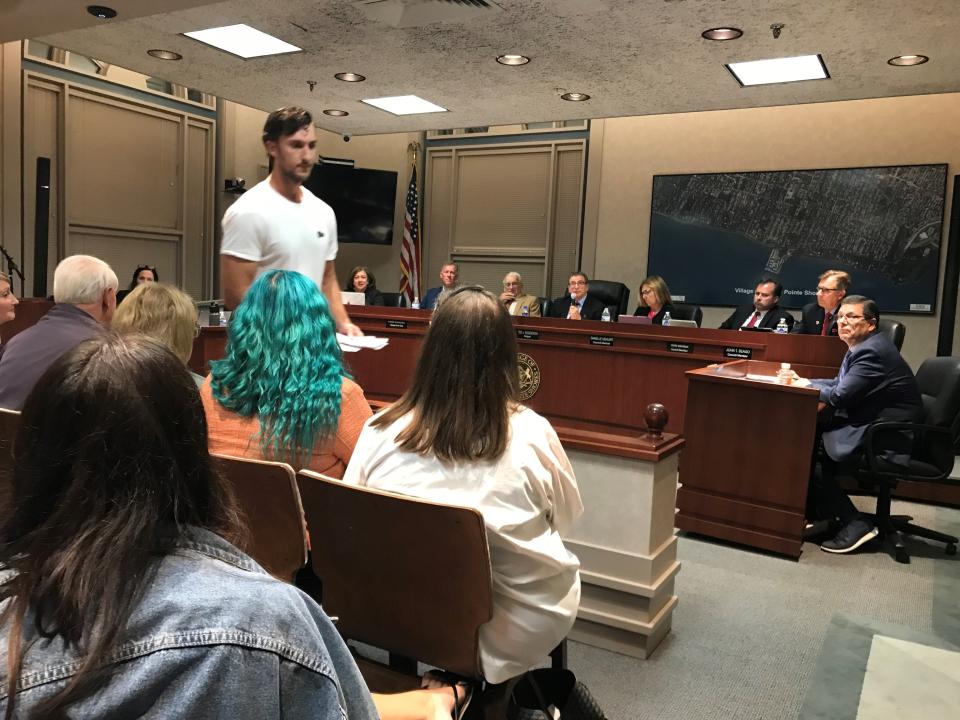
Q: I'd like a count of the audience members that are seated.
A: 6